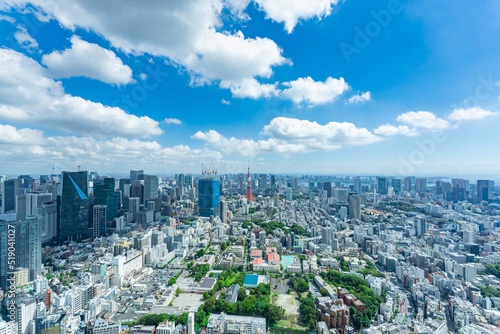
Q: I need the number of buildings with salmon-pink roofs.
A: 4